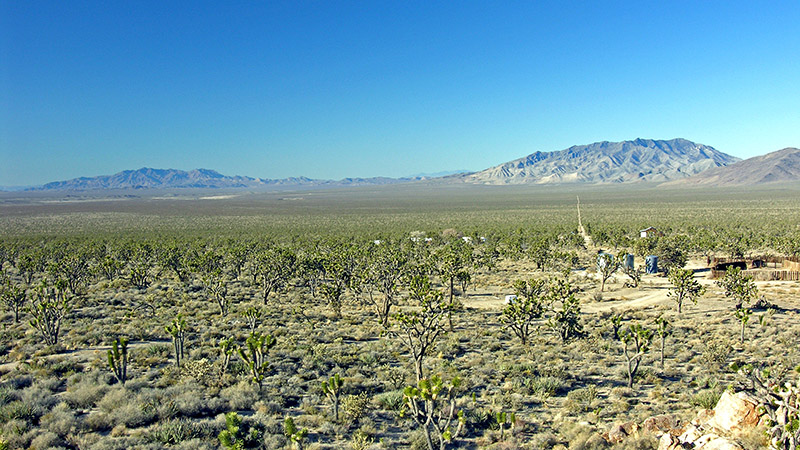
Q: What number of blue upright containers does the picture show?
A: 3